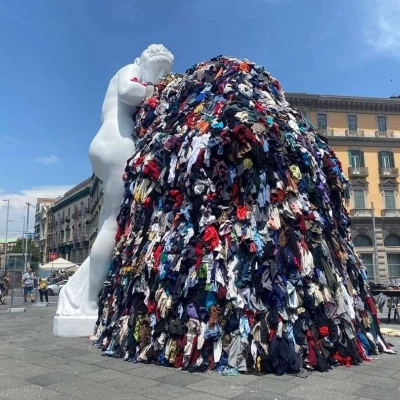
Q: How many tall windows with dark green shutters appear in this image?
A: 2